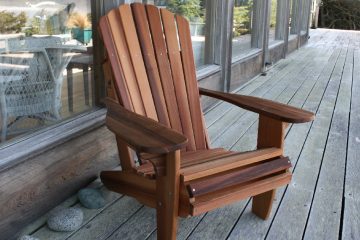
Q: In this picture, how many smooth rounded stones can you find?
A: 3